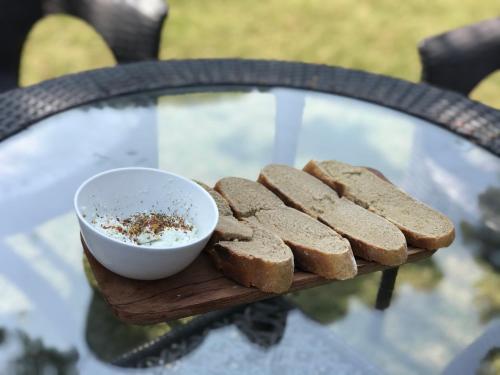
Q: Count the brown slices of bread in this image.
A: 4